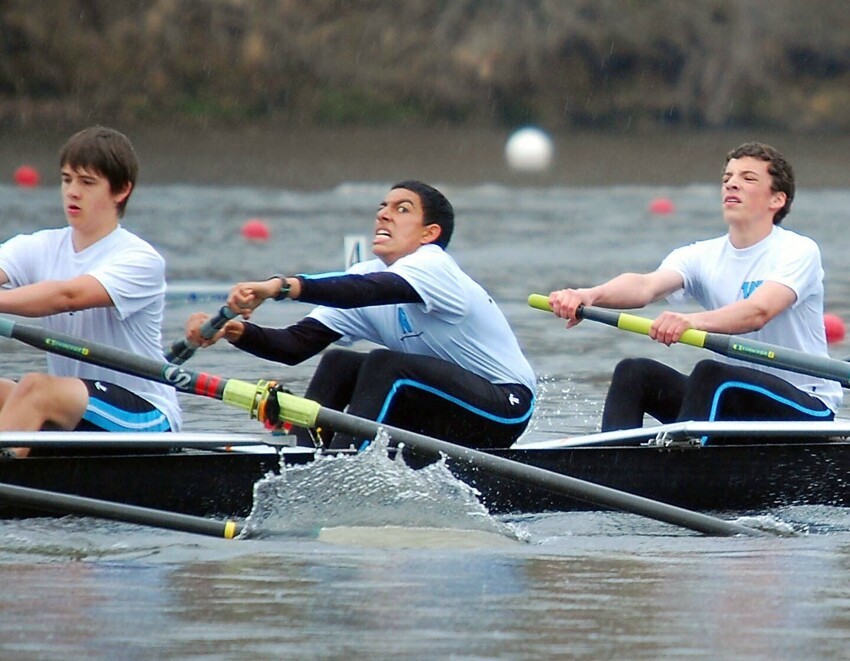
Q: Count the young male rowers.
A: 3